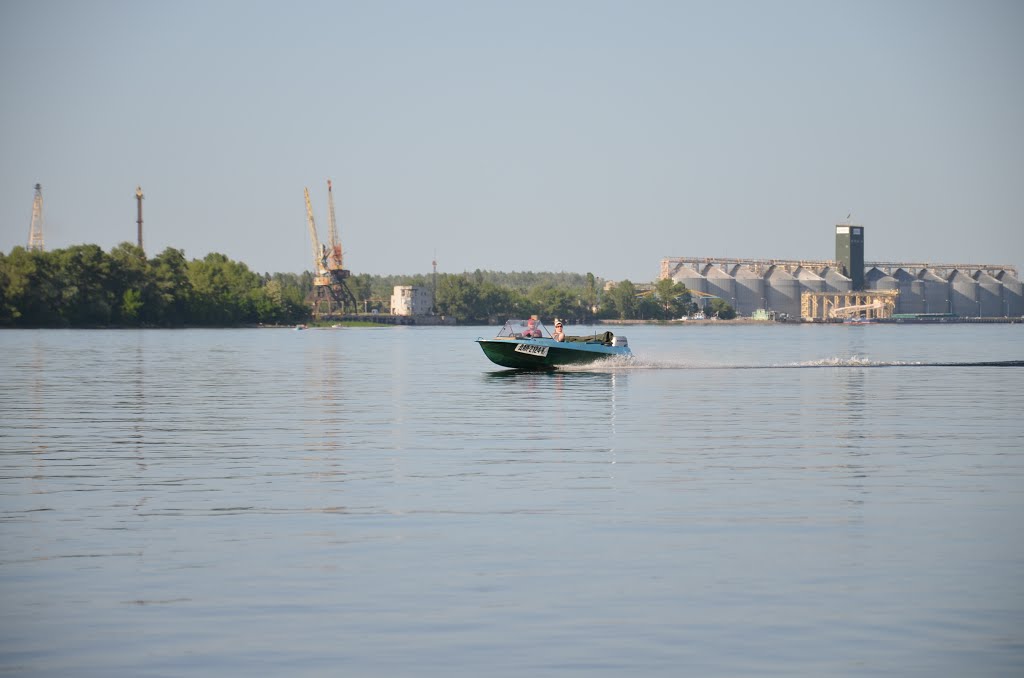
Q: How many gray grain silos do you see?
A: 12